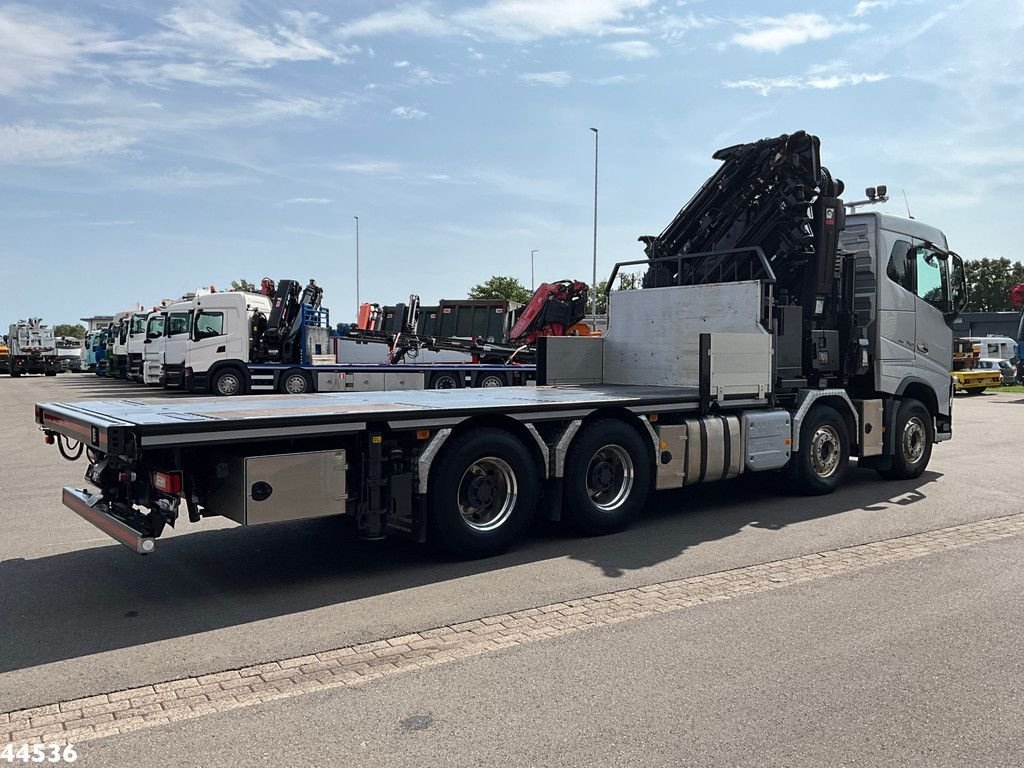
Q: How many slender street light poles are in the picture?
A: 3